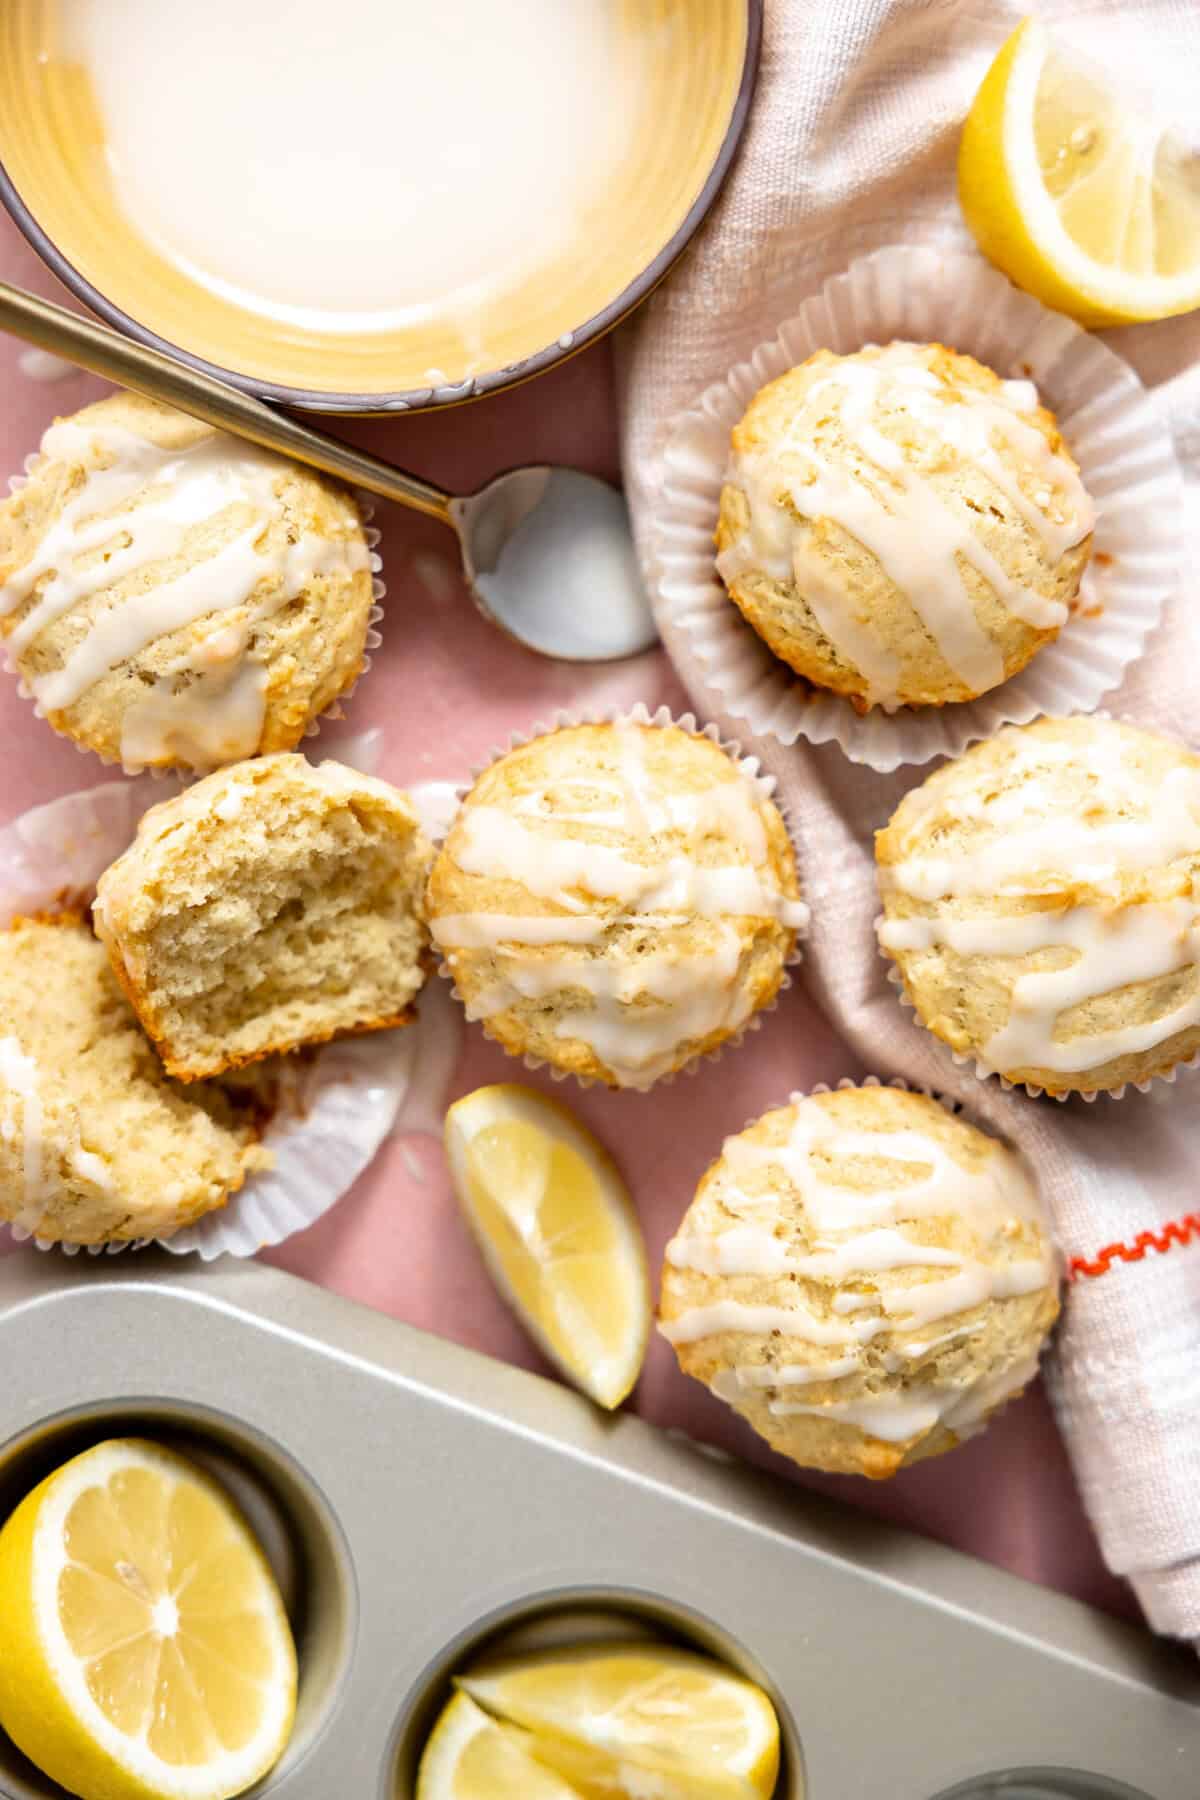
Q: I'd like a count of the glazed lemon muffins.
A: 6